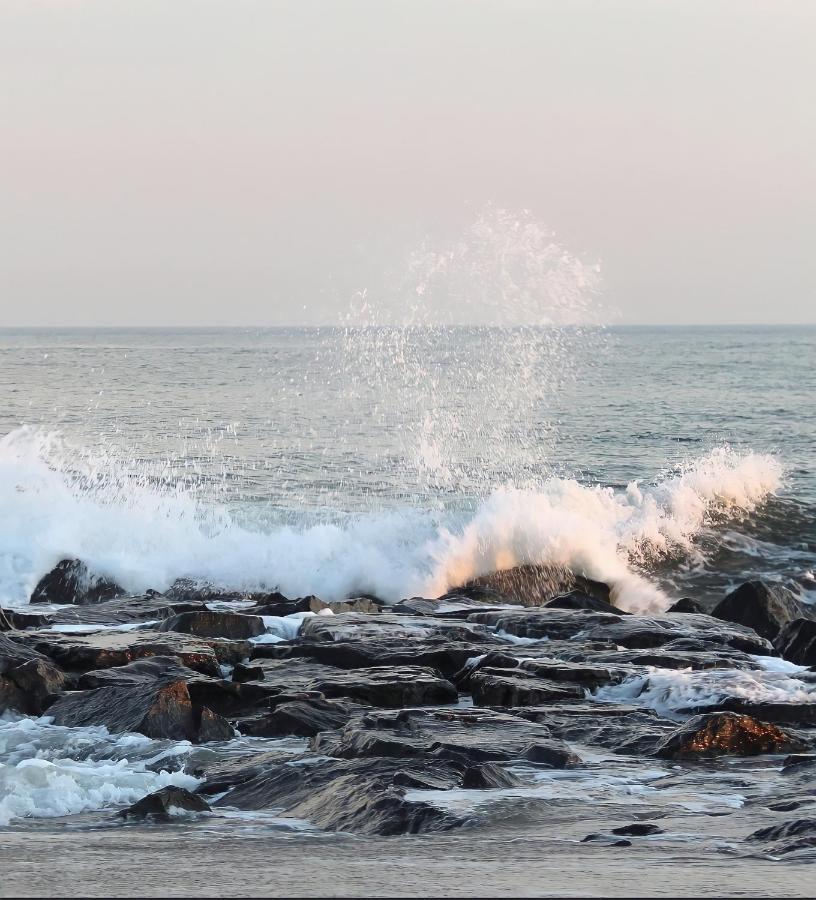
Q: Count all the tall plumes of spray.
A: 1